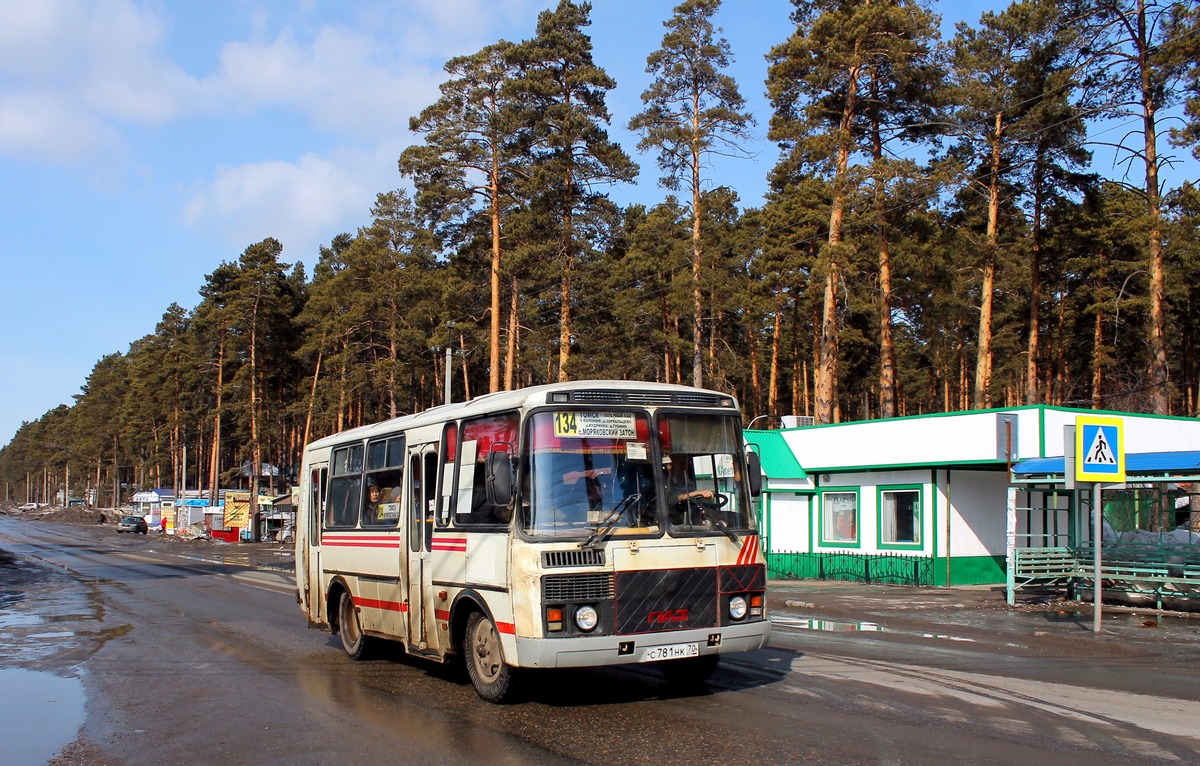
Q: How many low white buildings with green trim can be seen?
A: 1